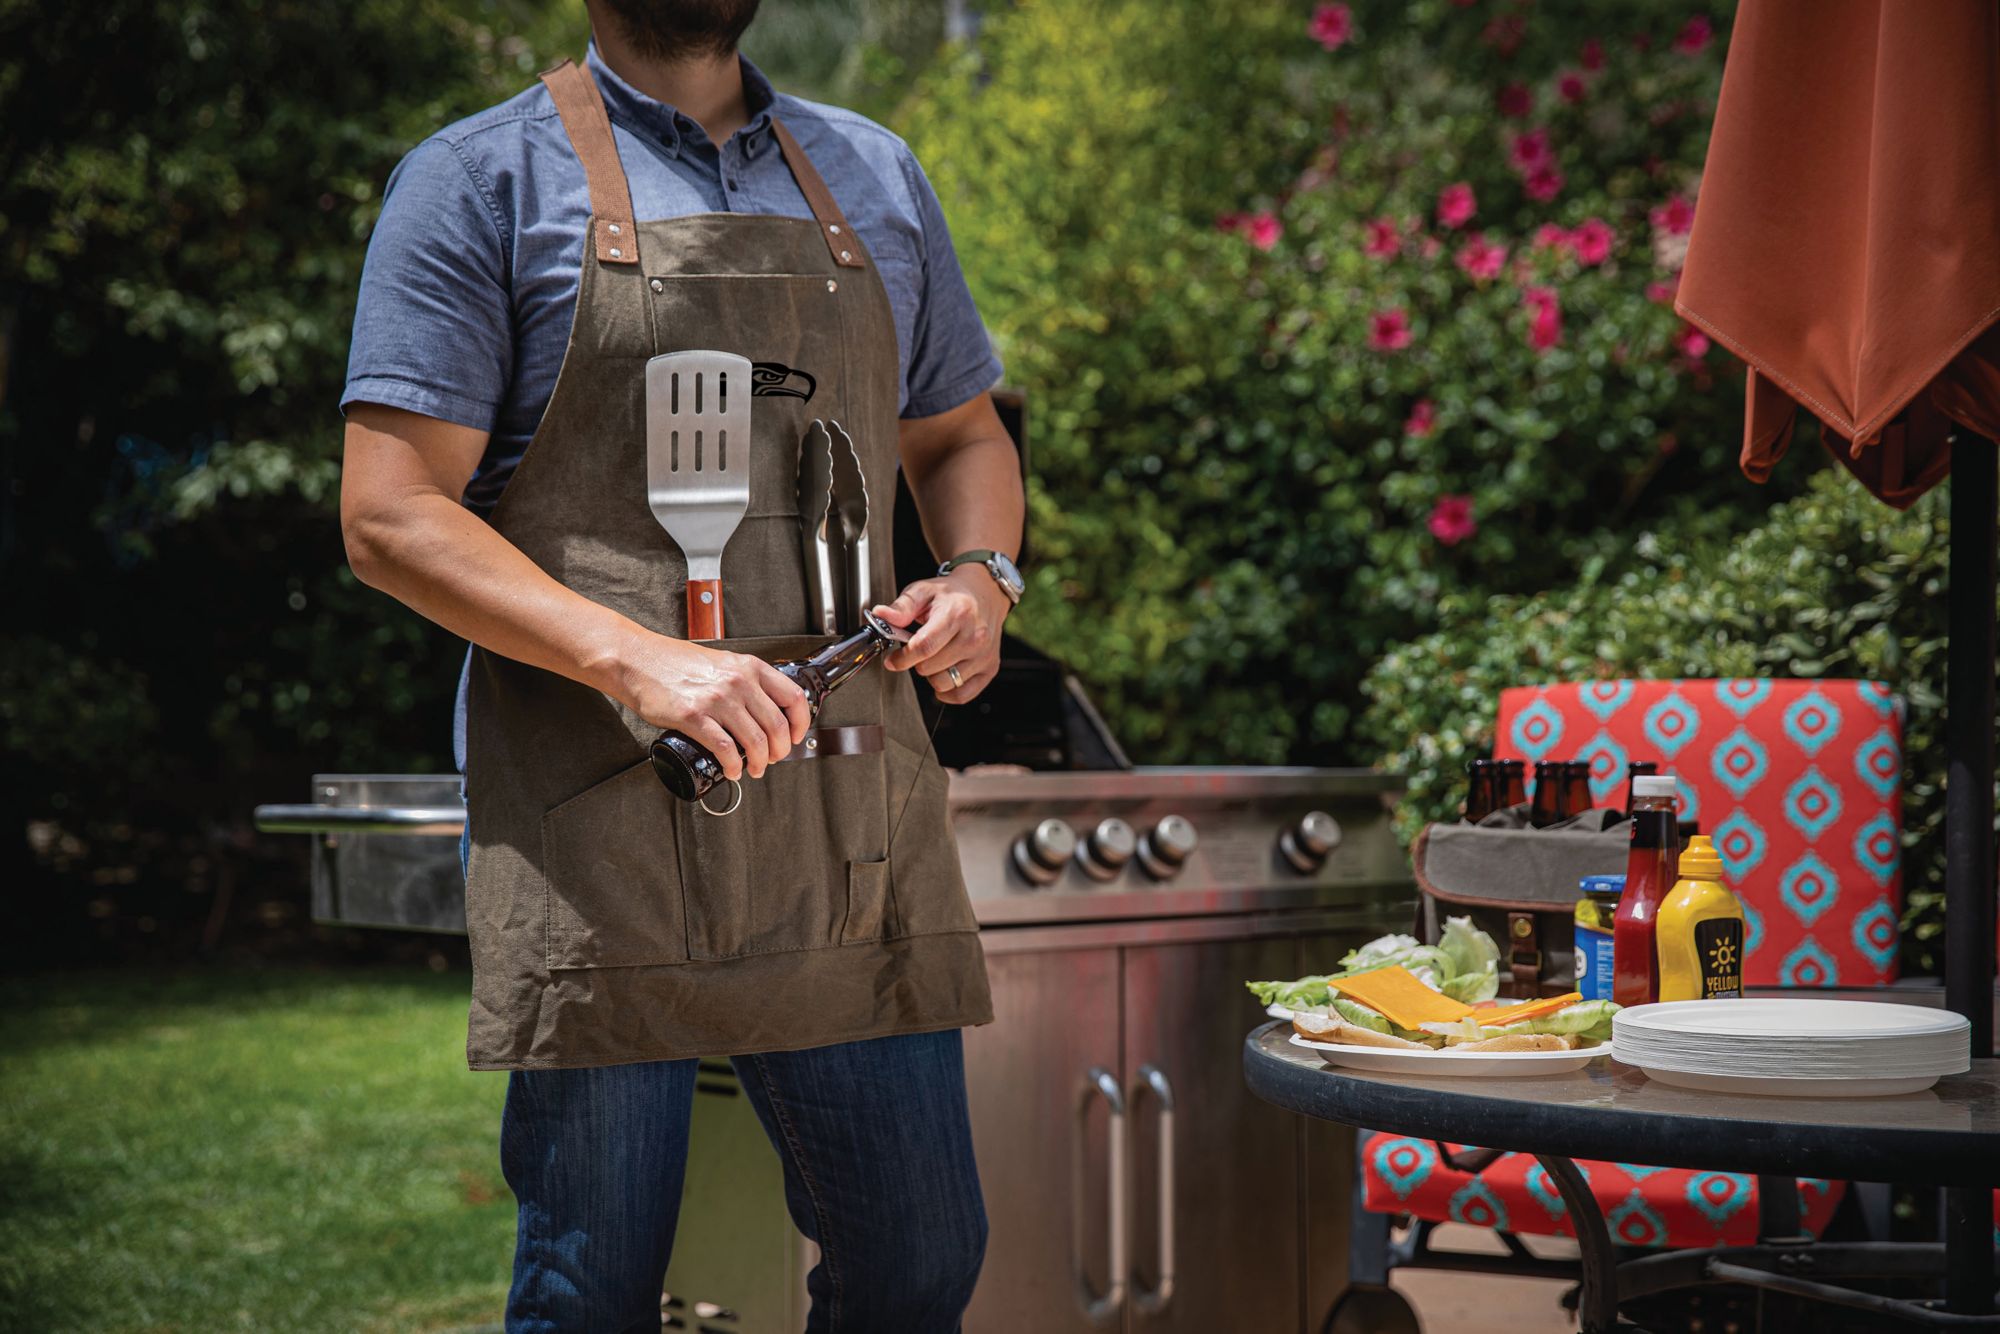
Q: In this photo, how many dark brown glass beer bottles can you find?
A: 6